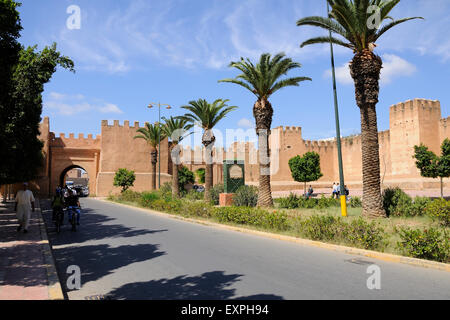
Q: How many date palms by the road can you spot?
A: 5